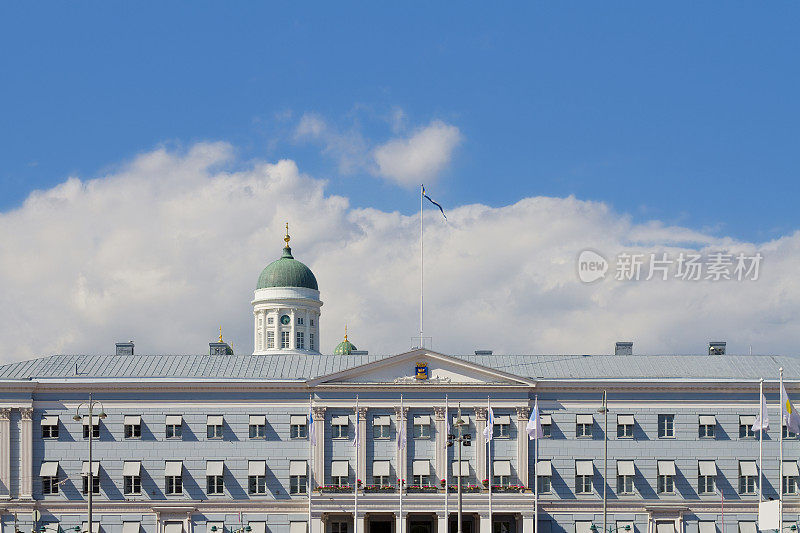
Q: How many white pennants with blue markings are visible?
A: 4